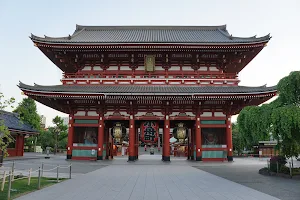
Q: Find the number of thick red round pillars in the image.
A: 6